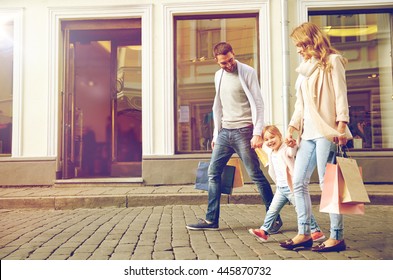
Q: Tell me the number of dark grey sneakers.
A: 2